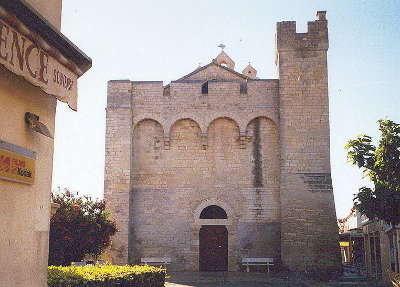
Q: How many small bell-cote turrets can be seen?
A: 2